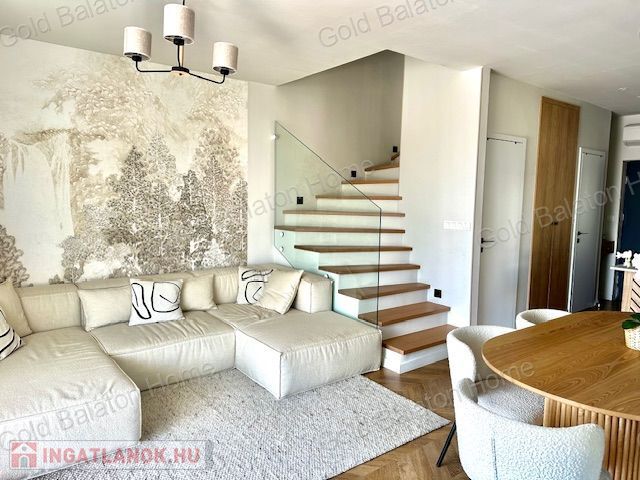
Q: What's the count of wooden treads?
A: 11